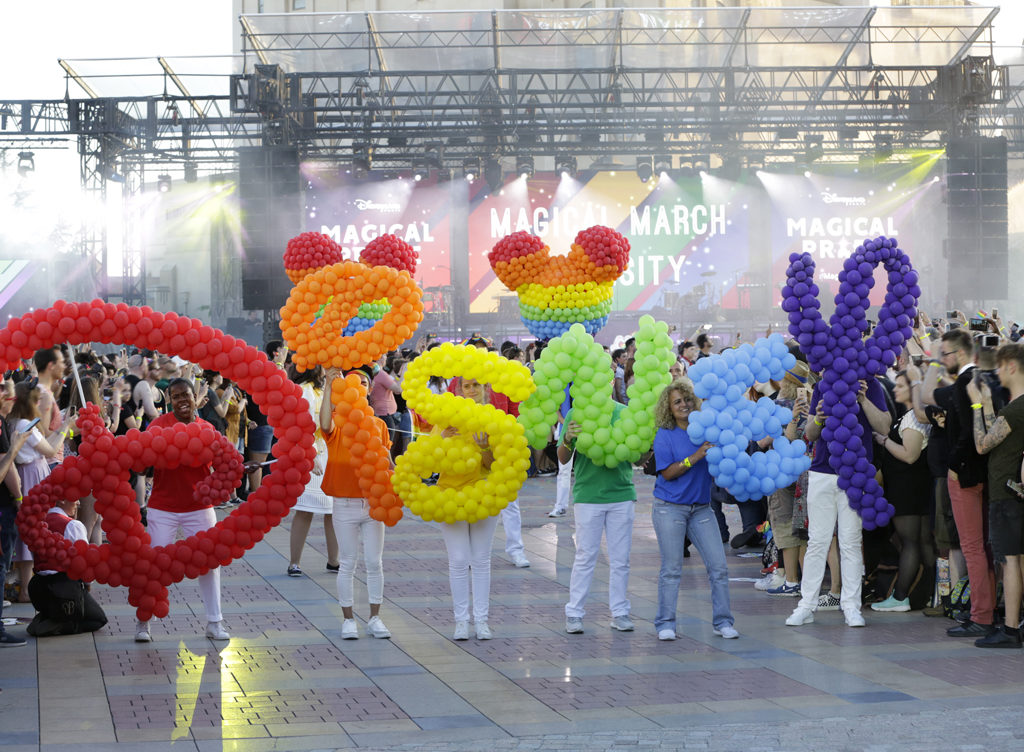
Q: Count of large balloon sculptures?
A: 8